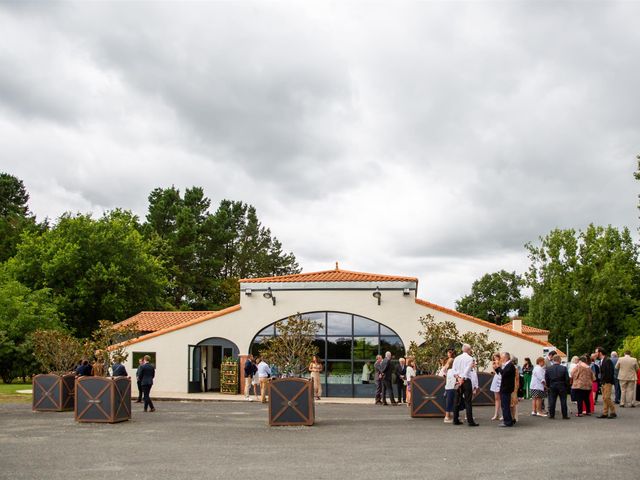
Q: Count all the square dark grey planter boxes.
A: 5